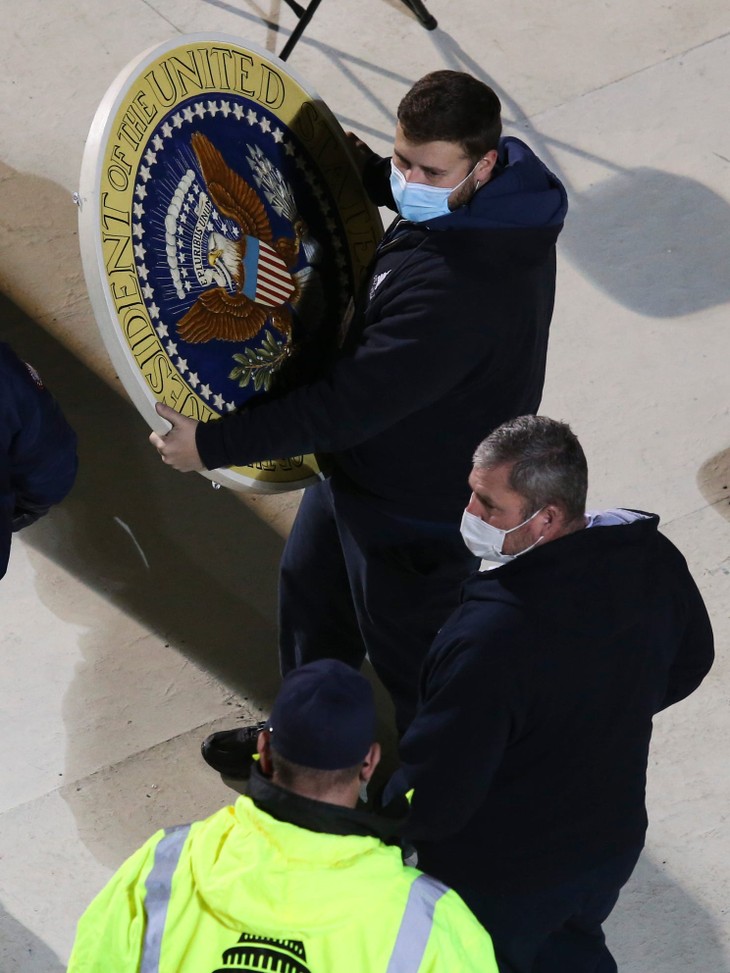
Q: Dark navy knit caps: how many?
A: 1